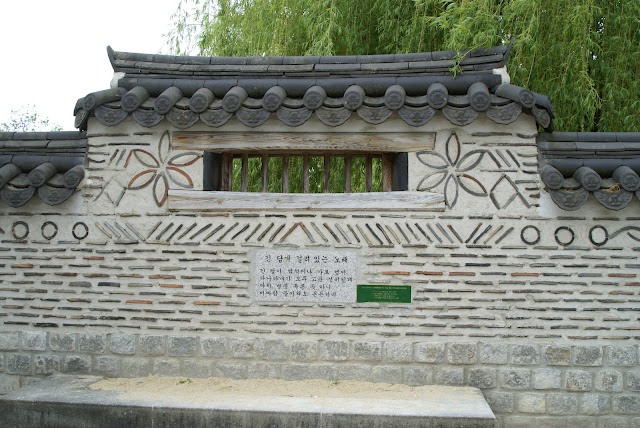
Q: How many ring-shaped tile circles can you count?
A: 6